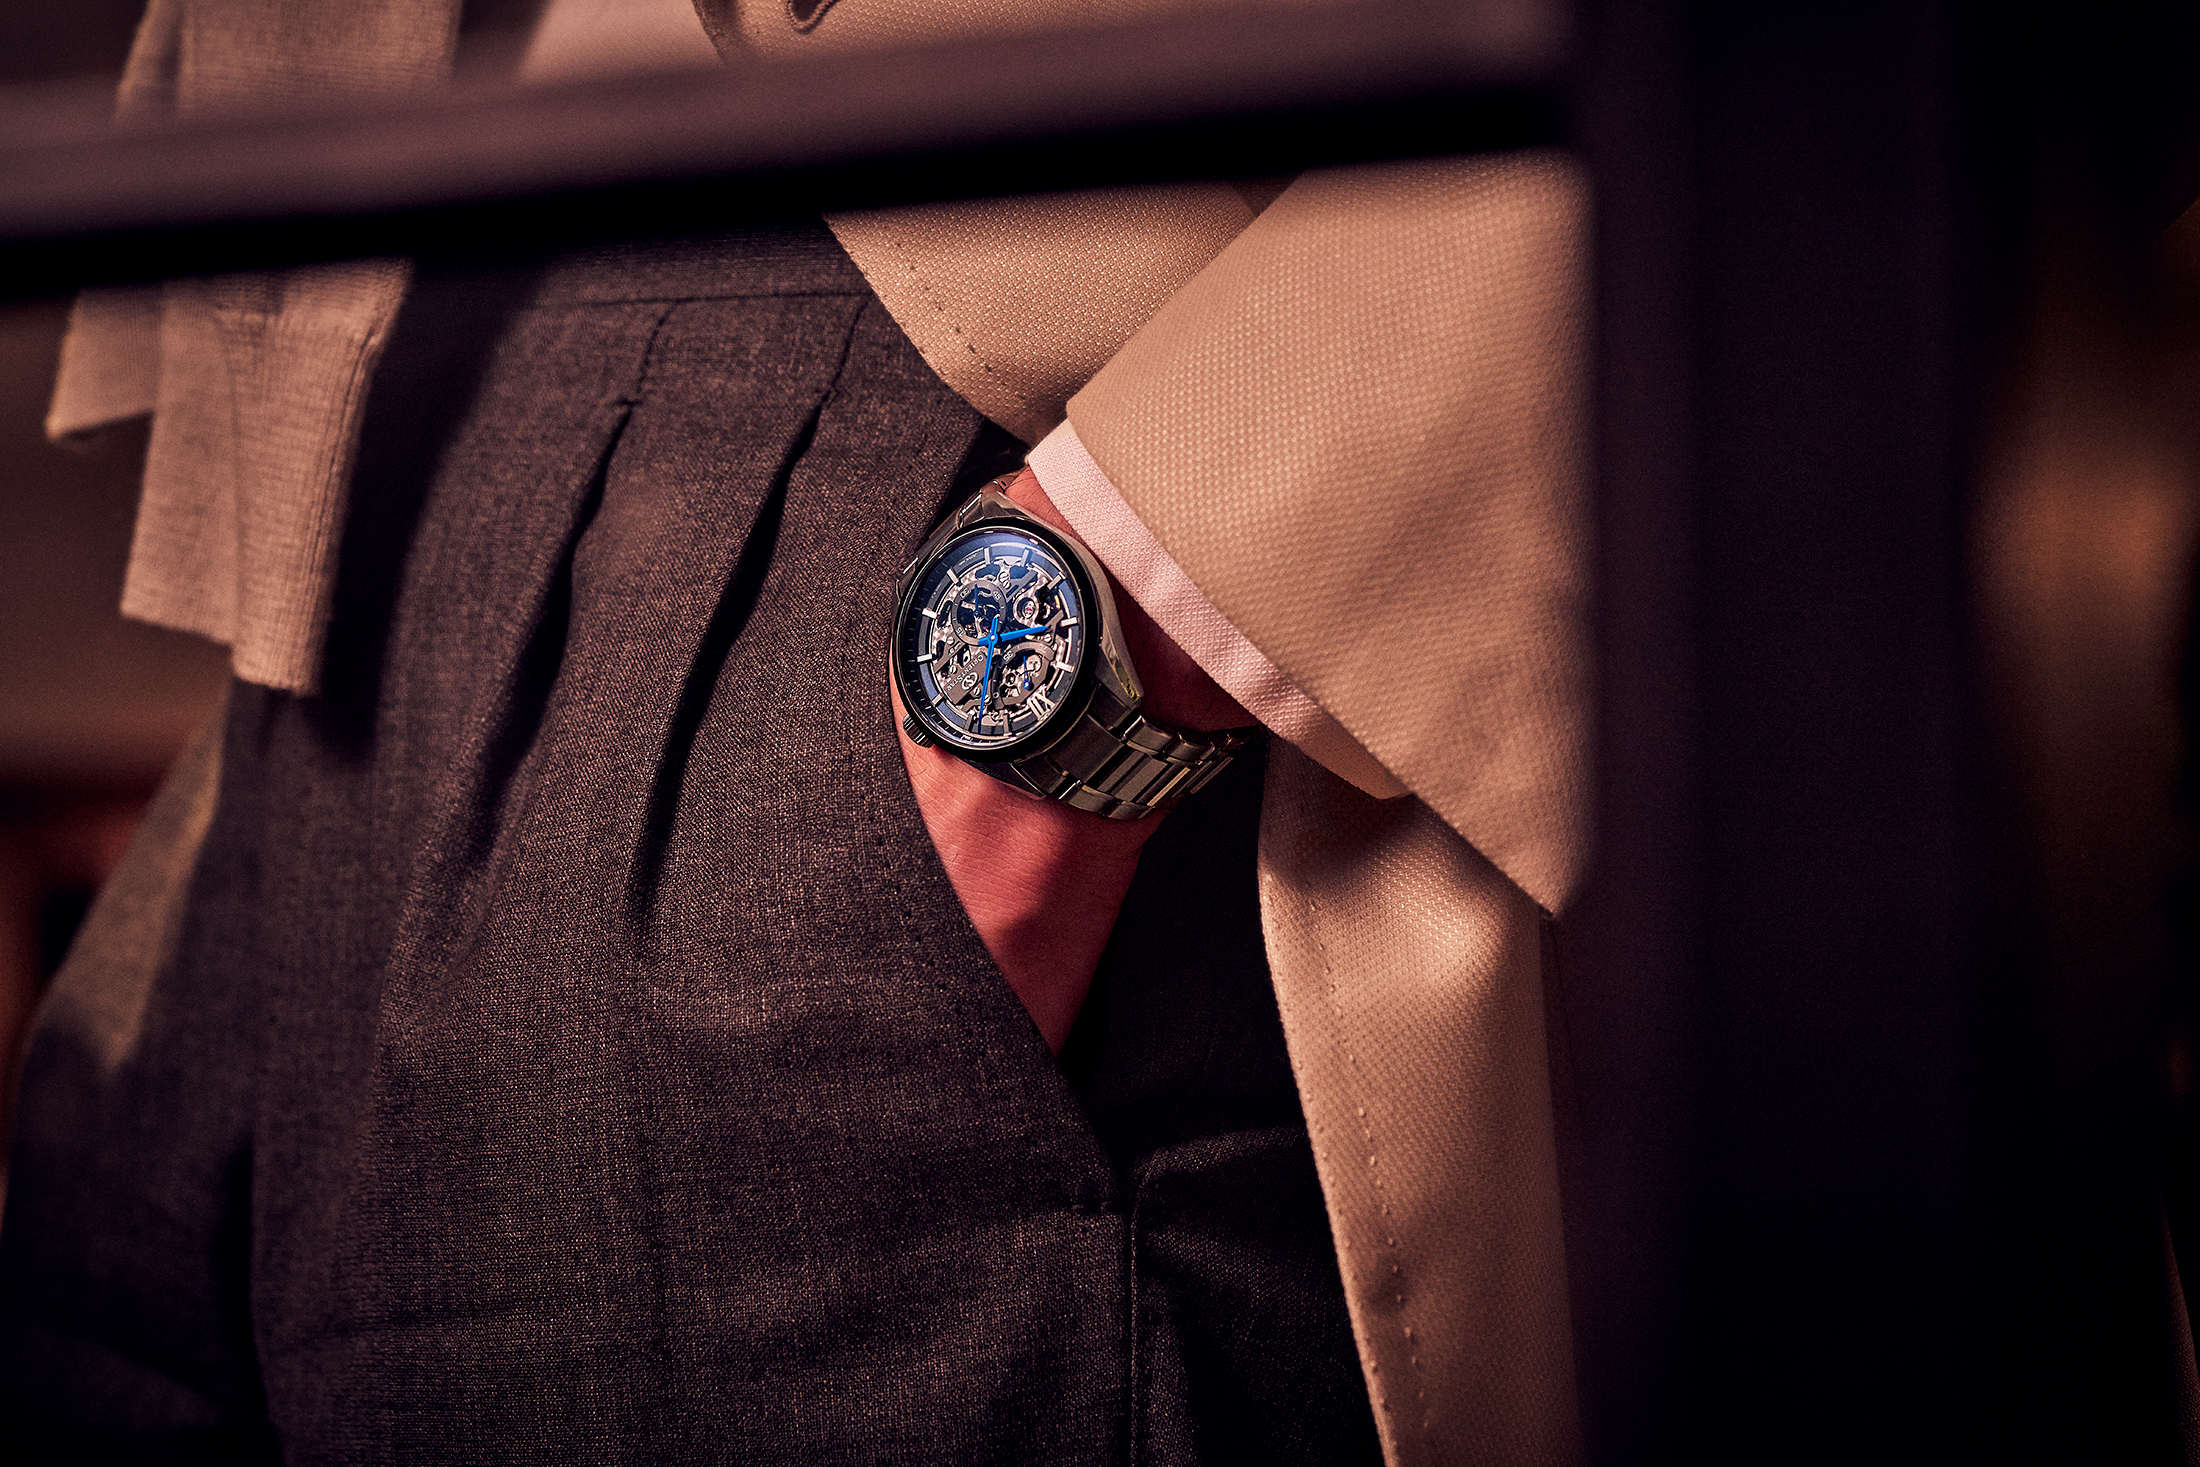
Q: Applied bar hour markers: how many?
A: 11